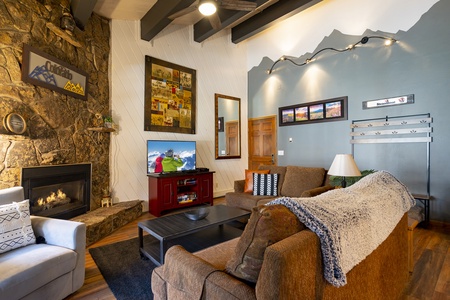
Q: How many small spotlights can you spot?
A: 5